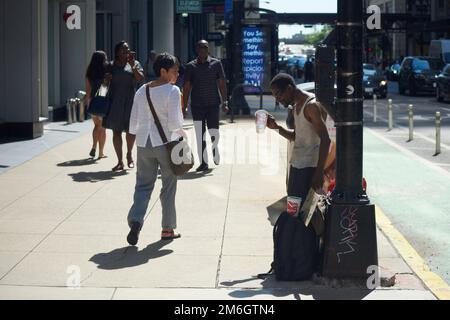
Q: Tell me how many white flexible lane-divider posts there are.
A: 4